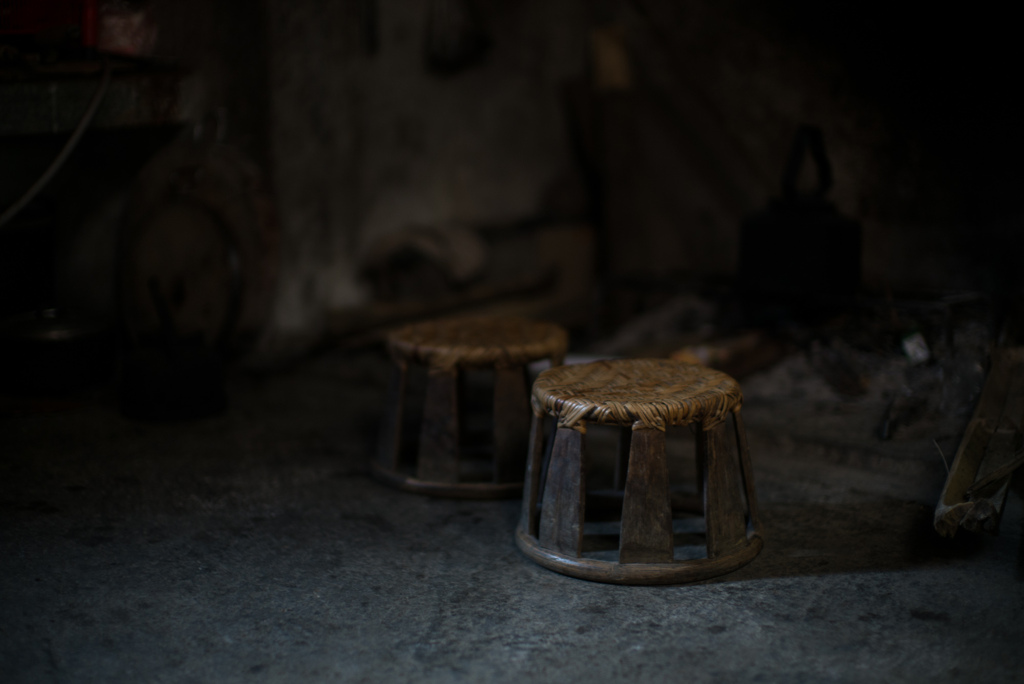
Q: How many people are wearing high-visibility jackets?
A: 0